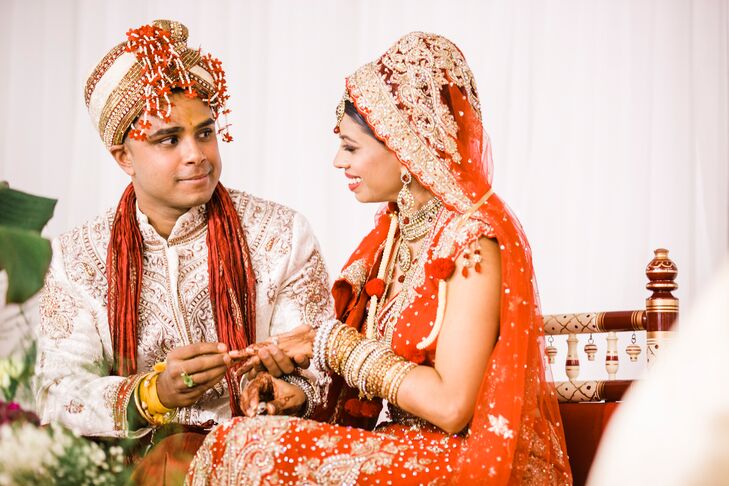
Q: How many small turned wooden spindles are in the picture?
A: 2